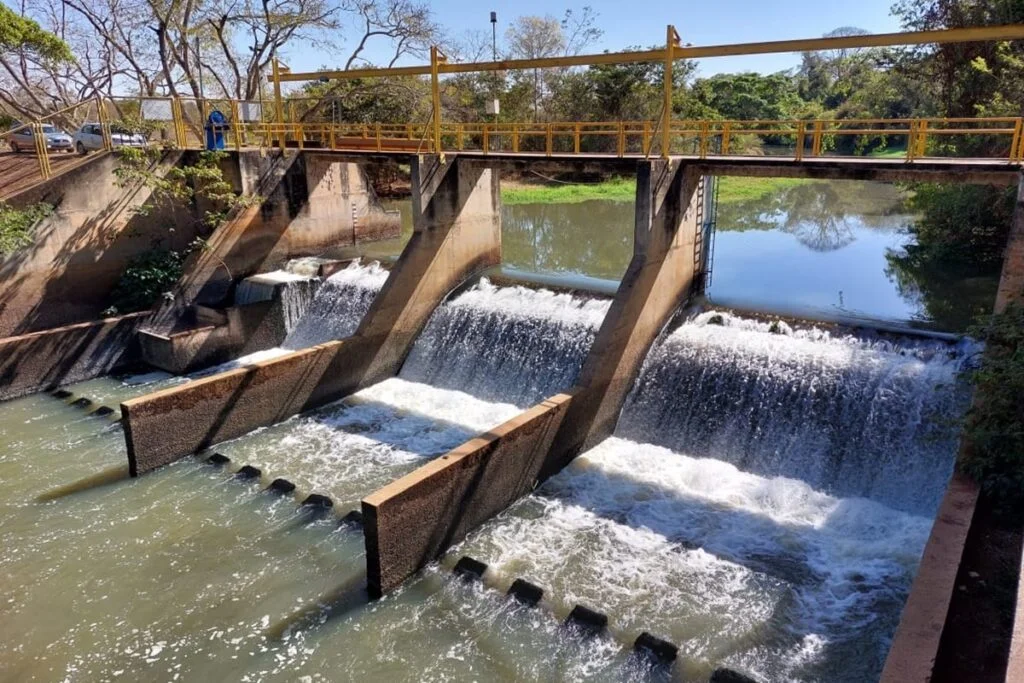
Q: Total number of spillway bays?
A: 3